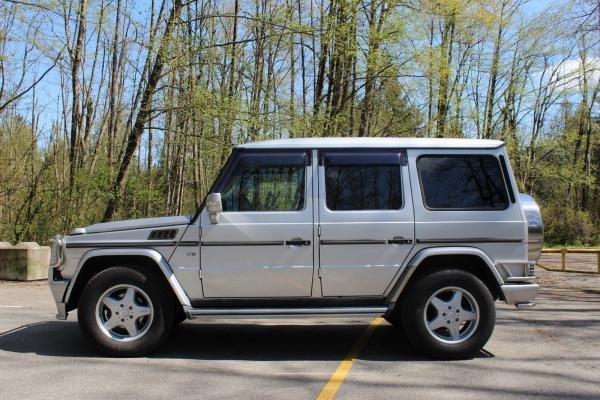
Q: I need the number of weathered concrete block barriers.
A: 1